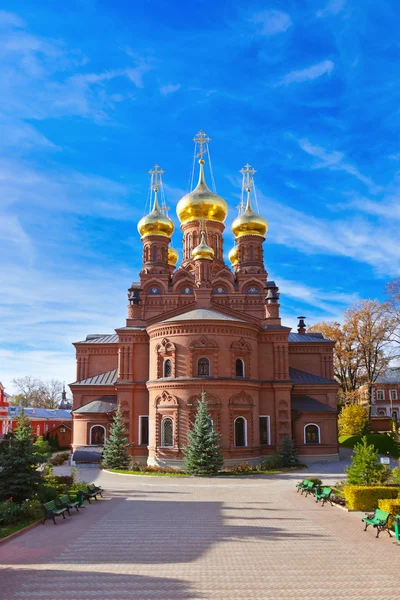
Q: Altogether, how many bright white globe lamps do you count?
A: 0